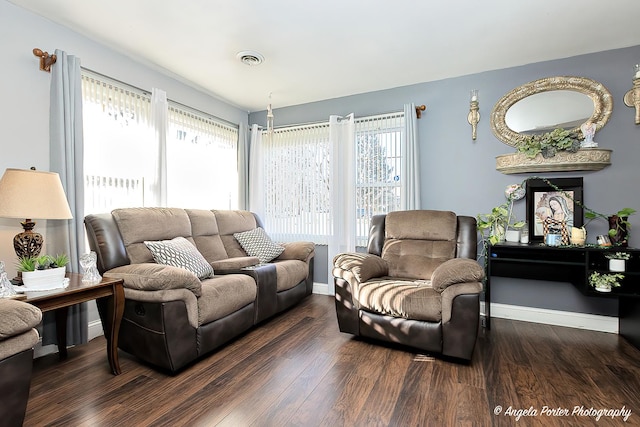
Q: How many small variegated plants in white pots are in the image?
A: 2